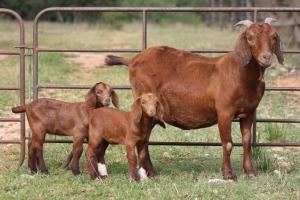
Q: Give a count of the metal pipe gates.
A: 2